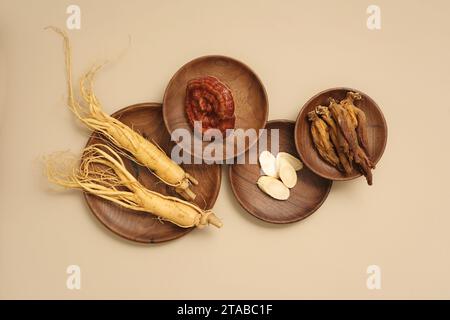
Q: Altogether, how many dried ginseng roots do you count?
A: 4